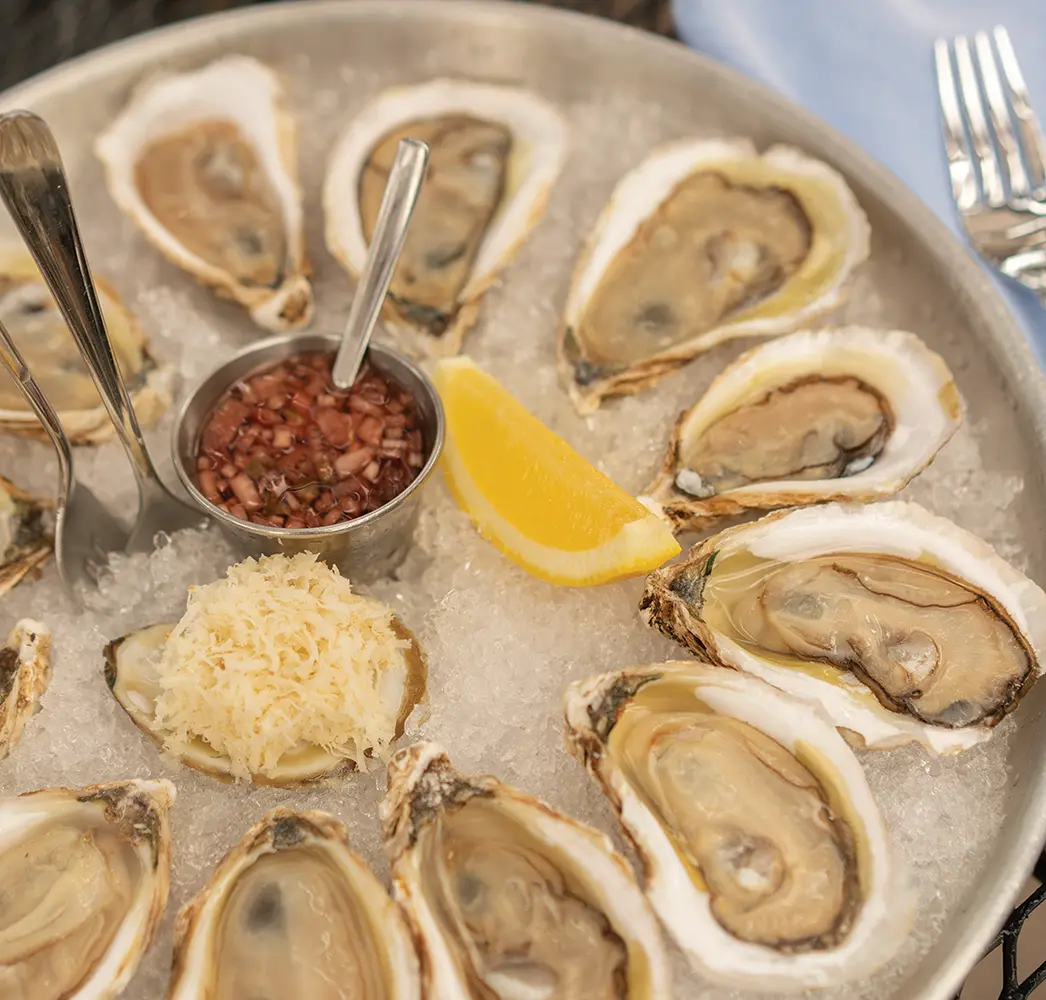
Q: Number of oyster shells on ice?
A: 13